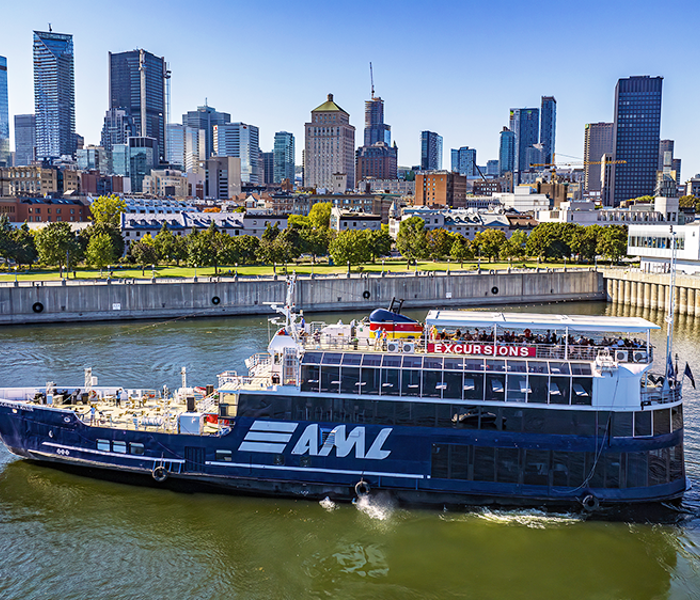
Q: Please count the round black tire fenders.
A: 7